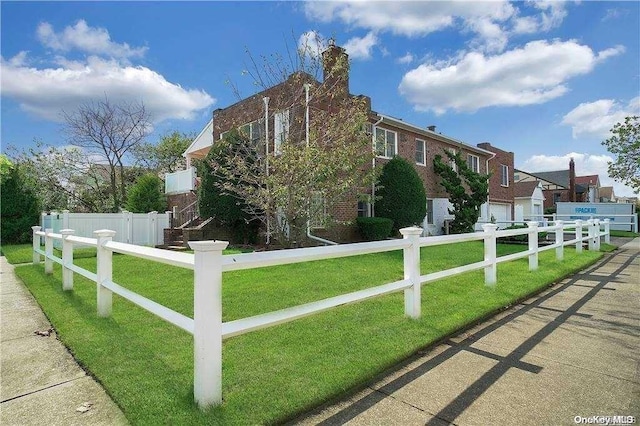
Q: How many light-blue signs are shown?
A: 1